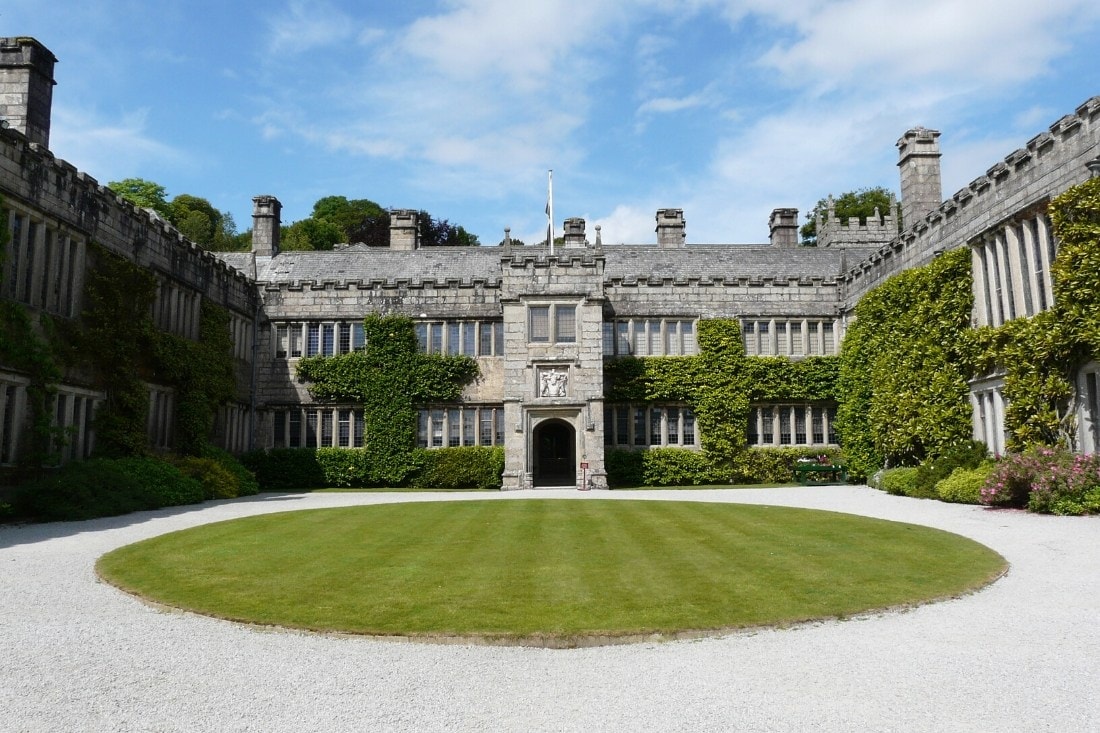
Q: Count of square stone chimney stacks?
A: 7